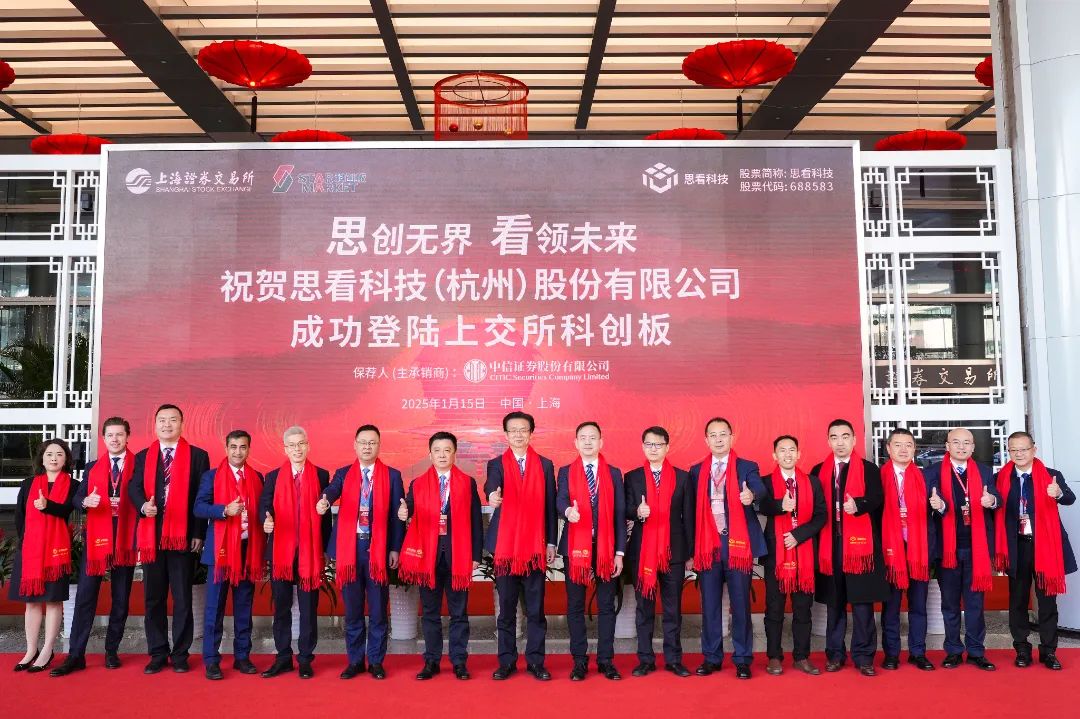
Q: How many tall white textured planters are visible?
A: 9